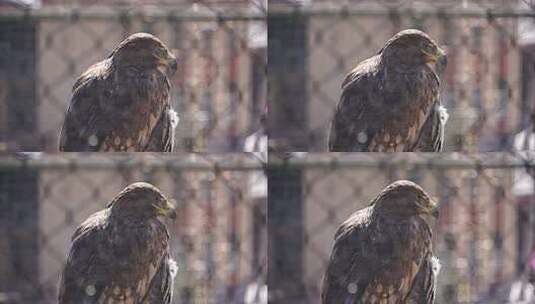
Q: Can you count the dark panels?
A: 4